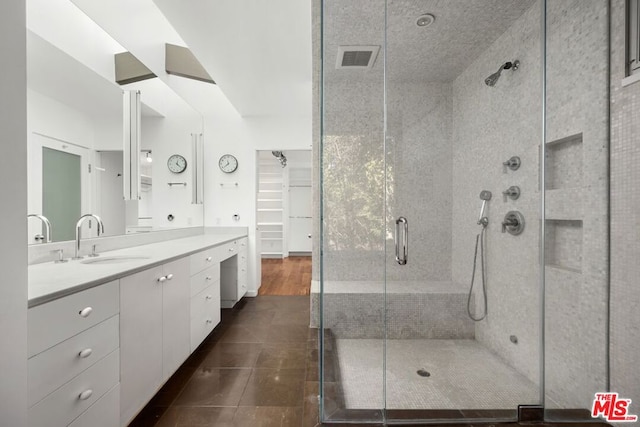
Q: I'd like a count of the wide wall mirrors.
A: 1